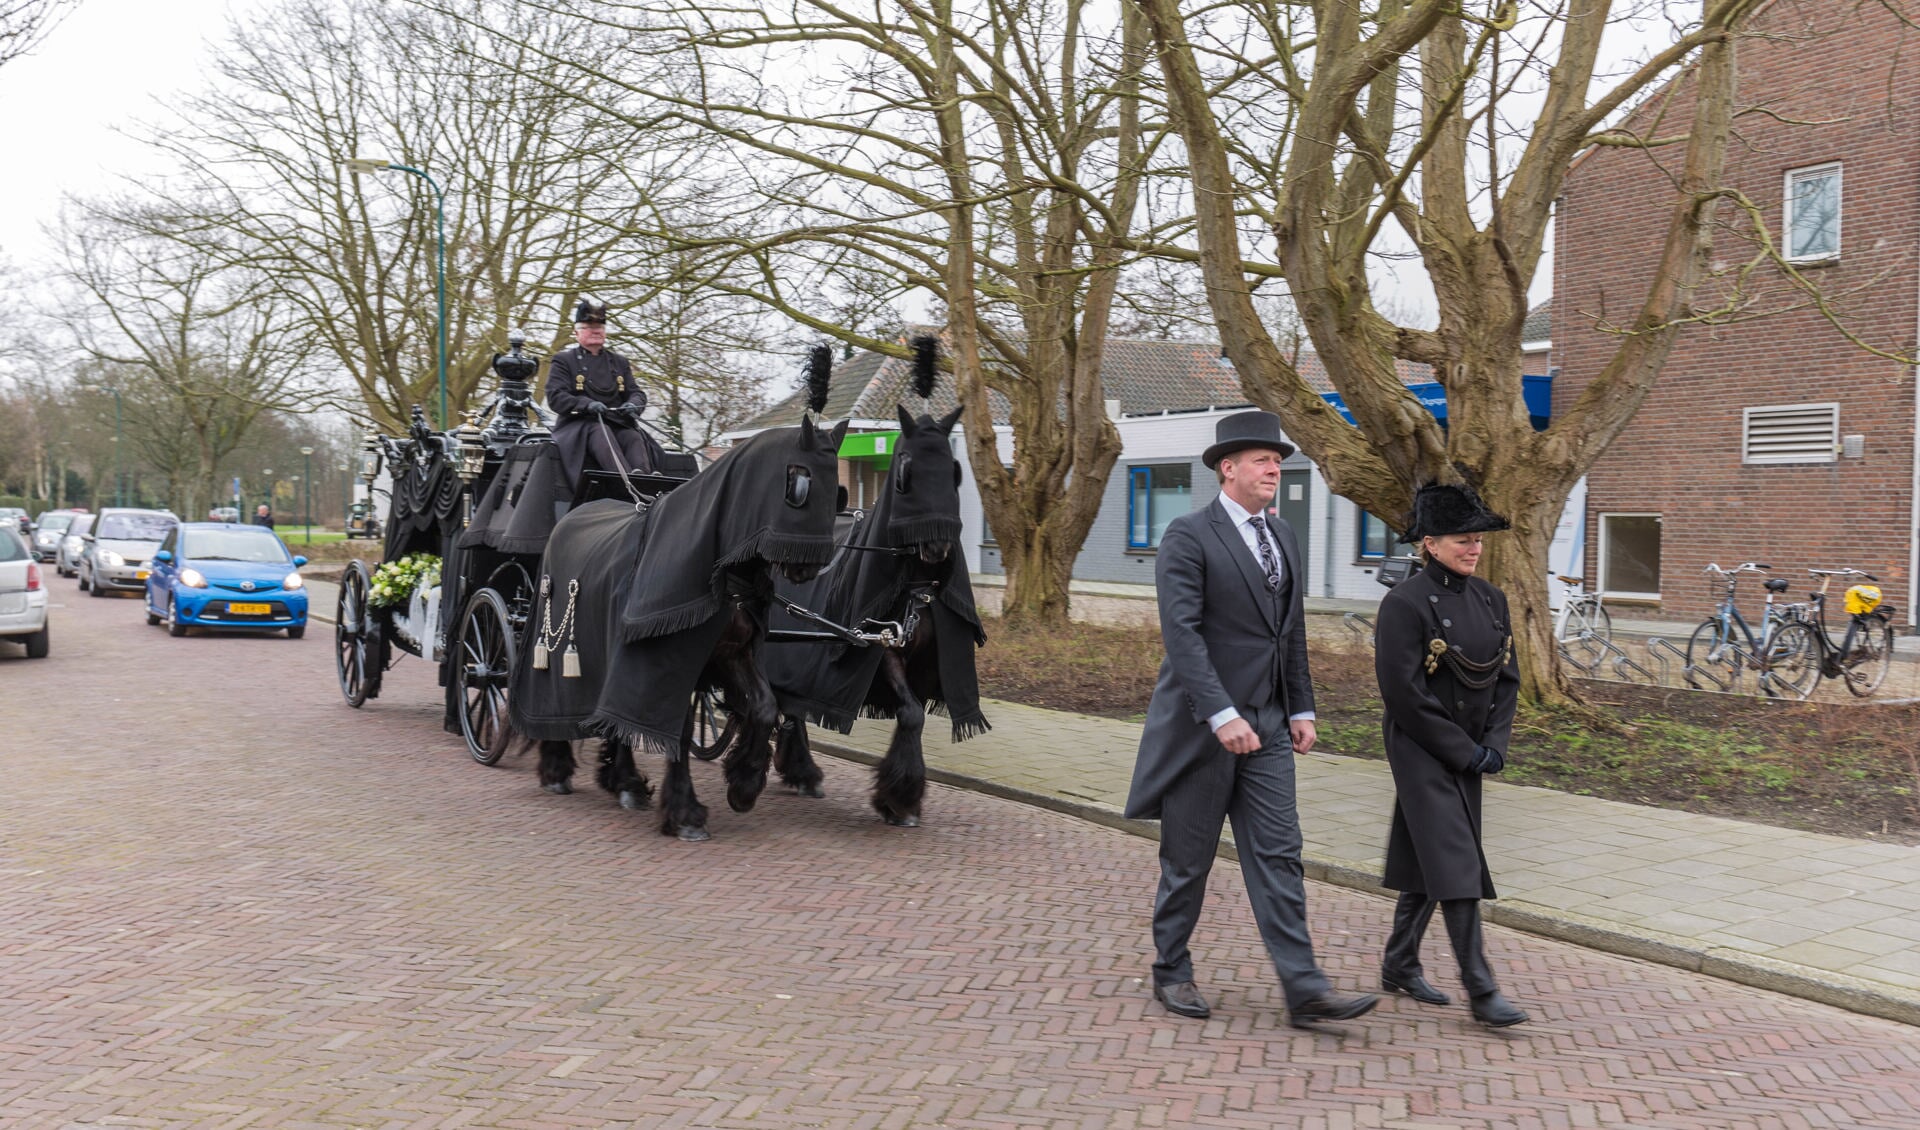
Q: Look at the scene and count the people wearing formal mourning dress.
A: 3